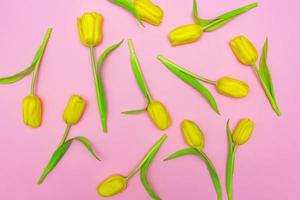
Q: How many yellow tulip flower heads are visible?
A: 11